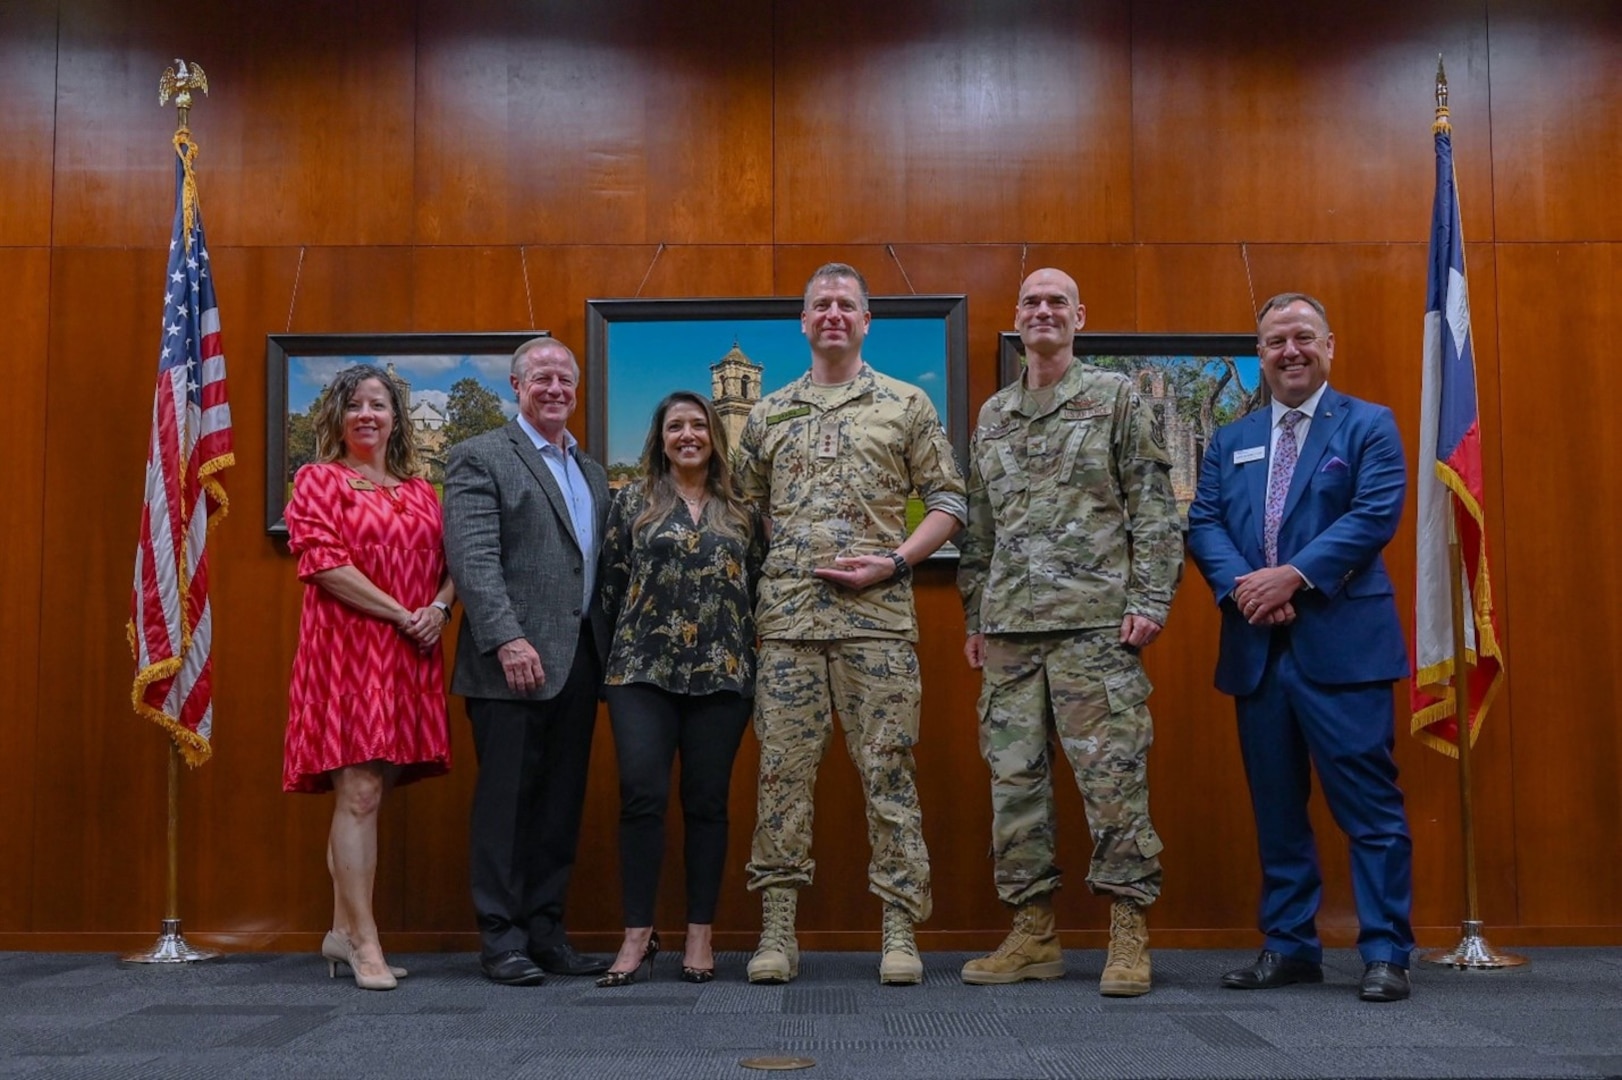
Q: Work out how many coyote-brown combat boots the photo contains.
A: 2